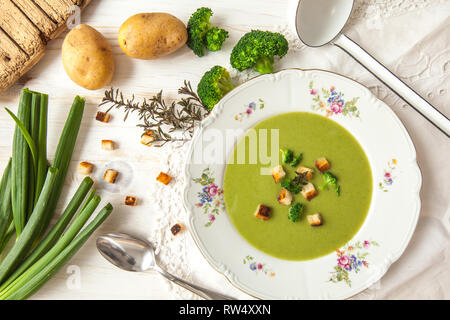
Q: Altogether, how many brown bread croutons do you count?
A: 15